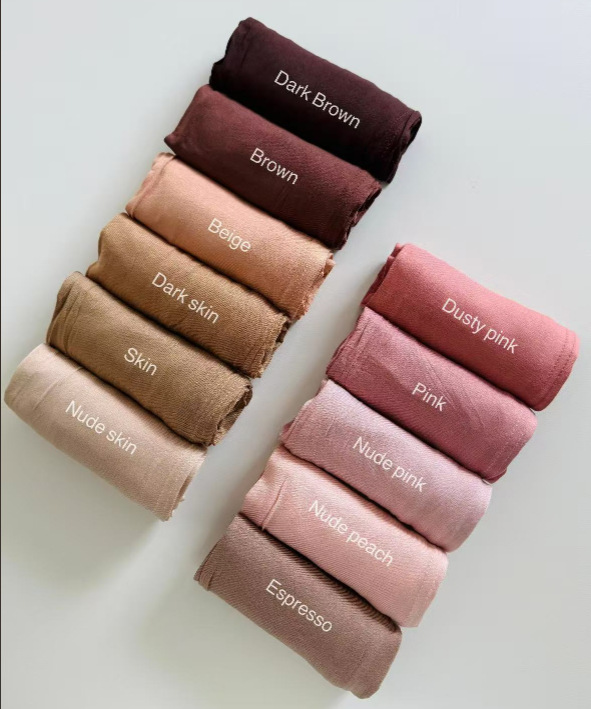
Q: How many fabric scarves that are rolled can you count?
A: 11